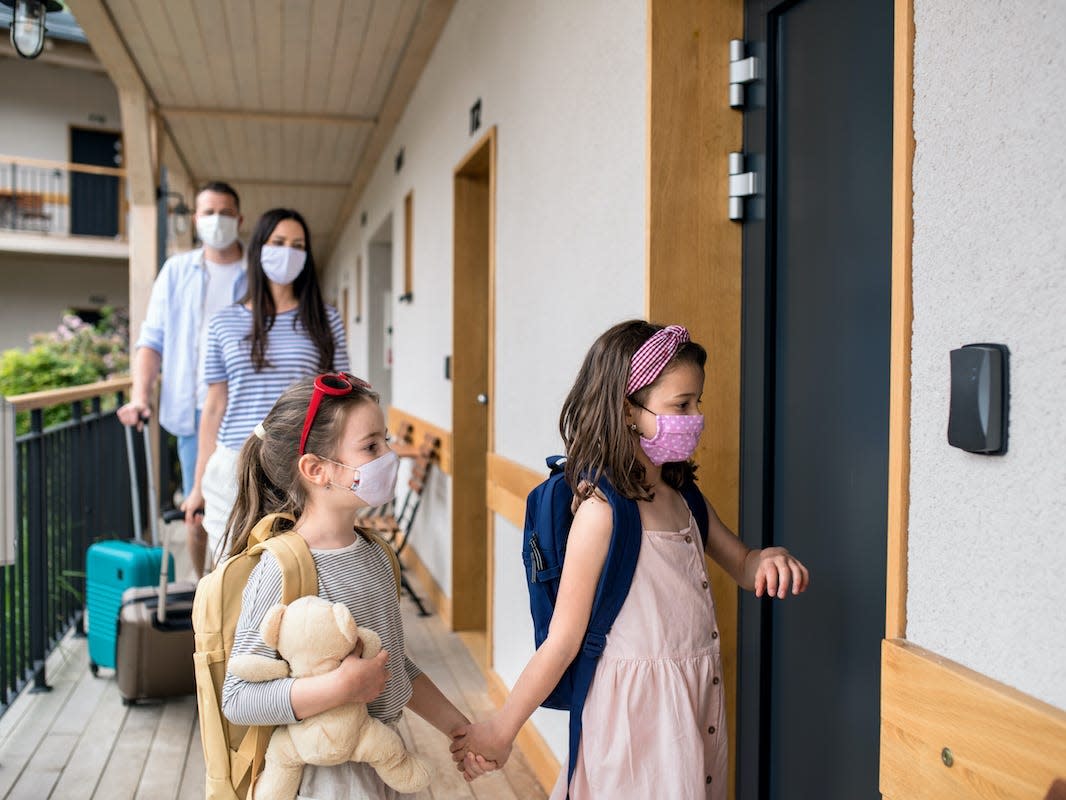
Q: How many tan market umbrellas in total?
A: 0